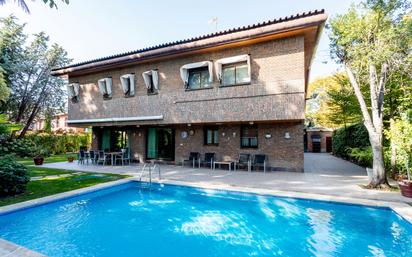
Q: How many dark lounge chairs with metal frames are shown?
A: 4